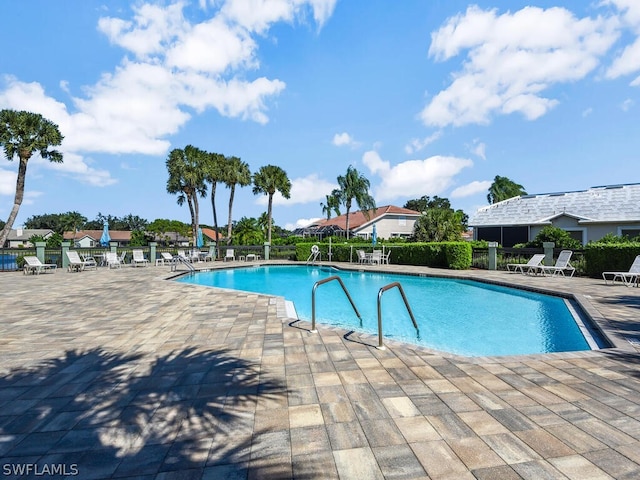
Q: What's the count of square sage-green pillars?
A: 8